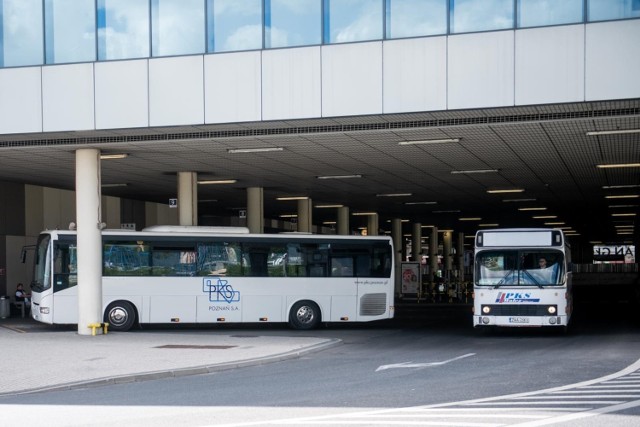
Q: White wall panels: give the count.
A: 11